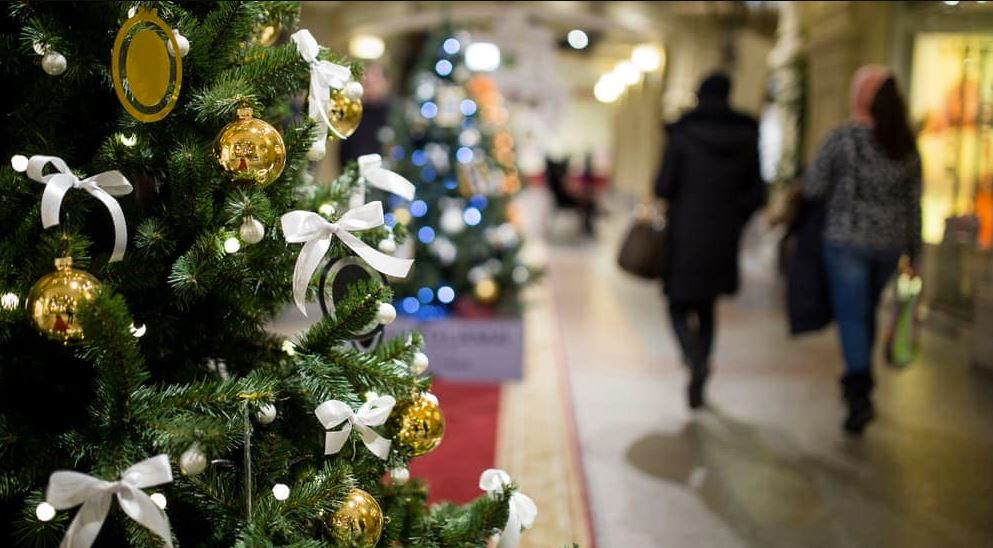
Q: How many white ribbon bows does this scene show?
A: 7